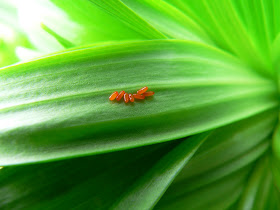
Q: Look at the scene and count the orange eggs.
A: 7